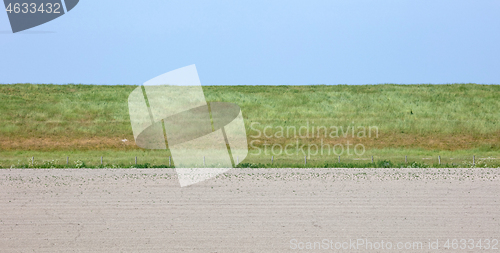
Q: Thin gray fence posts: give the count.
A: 14